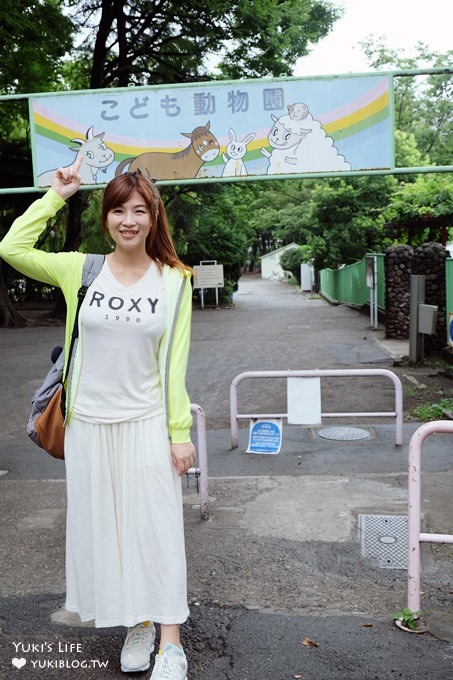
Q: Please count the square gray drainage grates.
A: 1